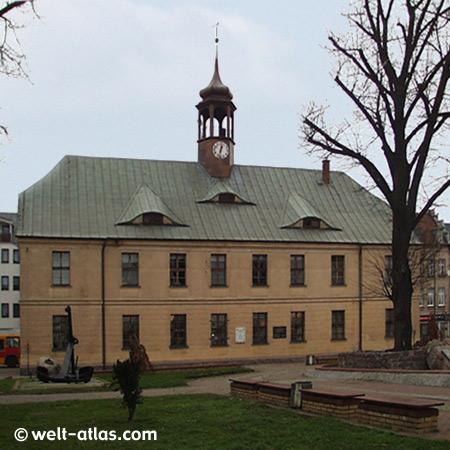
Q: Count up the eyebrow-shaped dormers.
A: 3